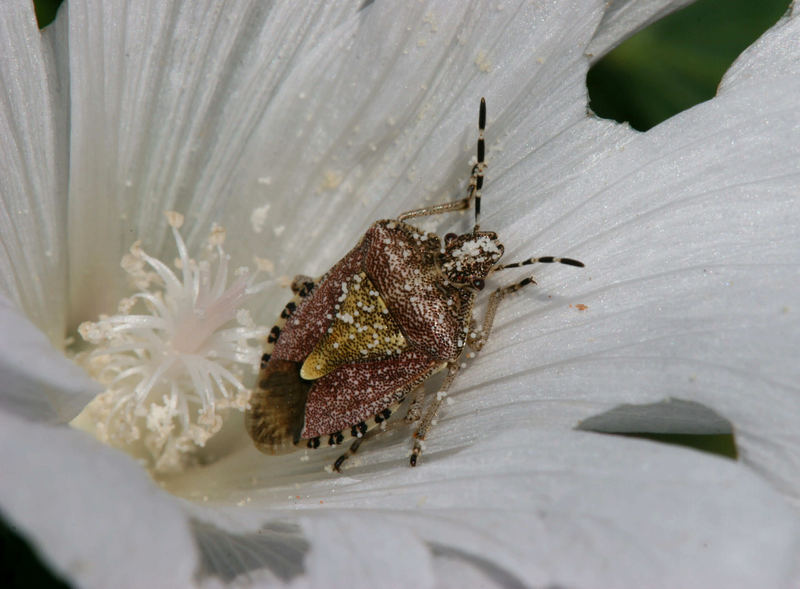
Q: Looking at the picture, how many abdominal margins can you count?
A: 2